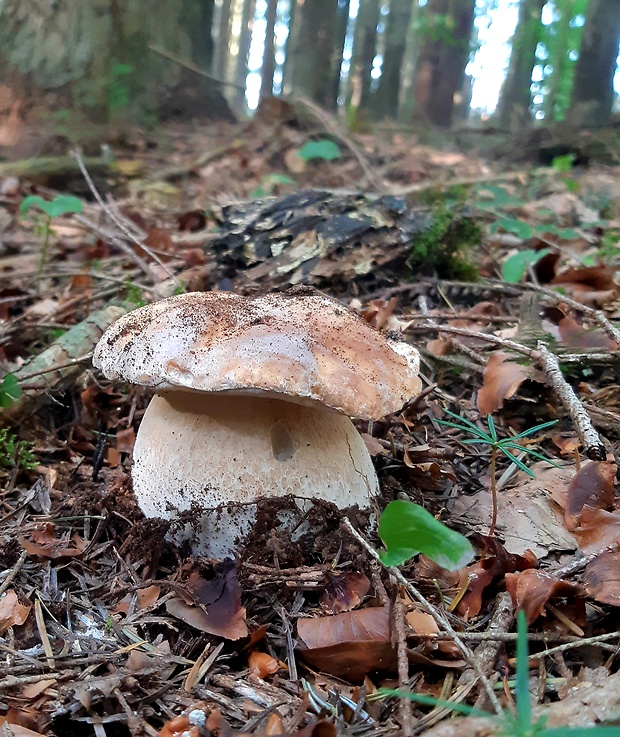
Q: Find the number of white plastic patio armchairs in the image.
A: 0